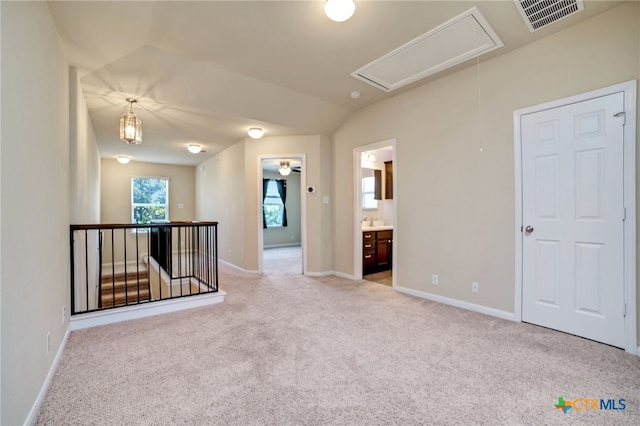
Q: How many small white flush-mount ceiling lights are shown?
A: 4